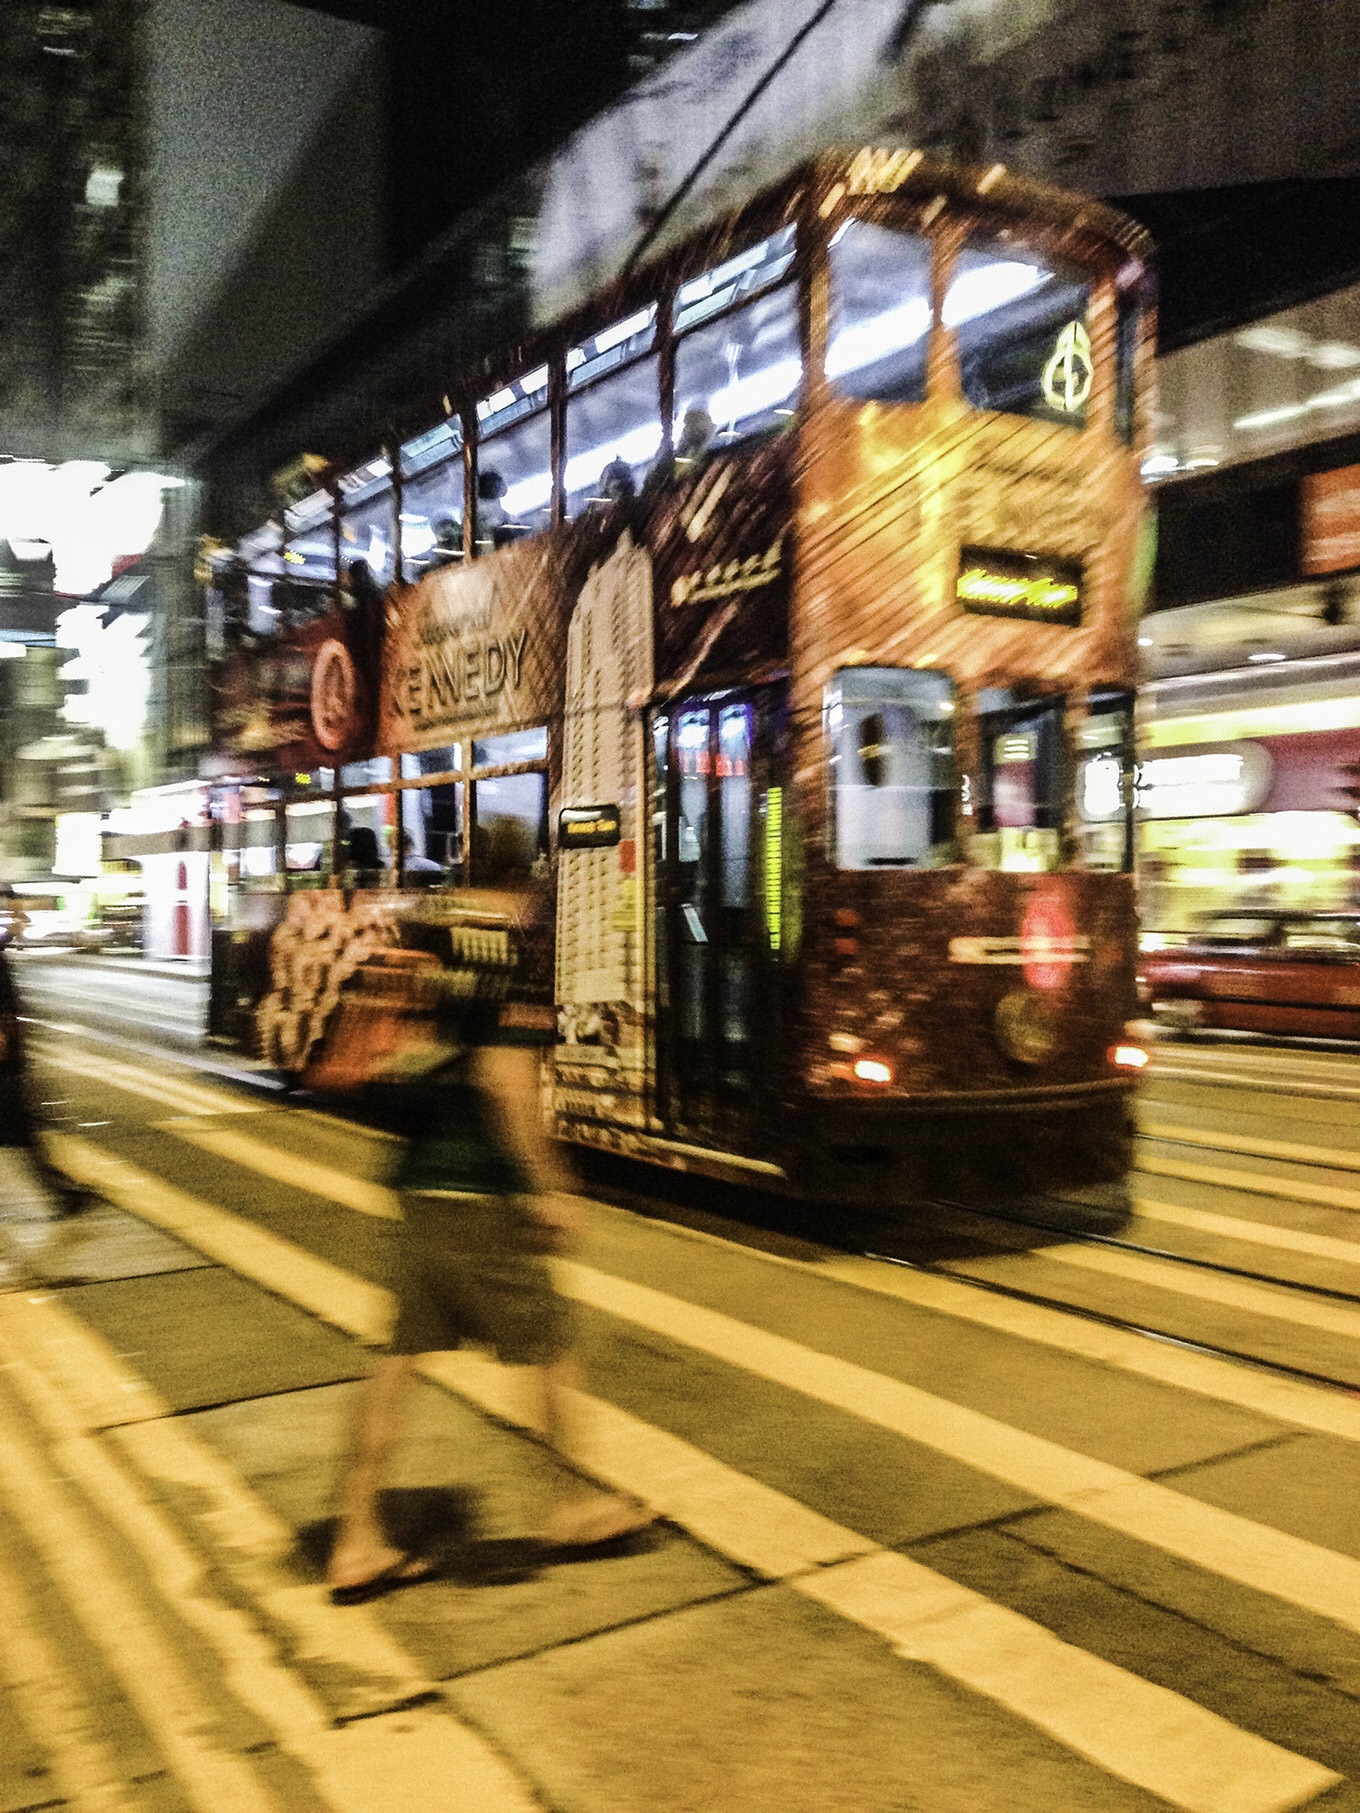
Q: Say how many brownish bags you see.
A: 0